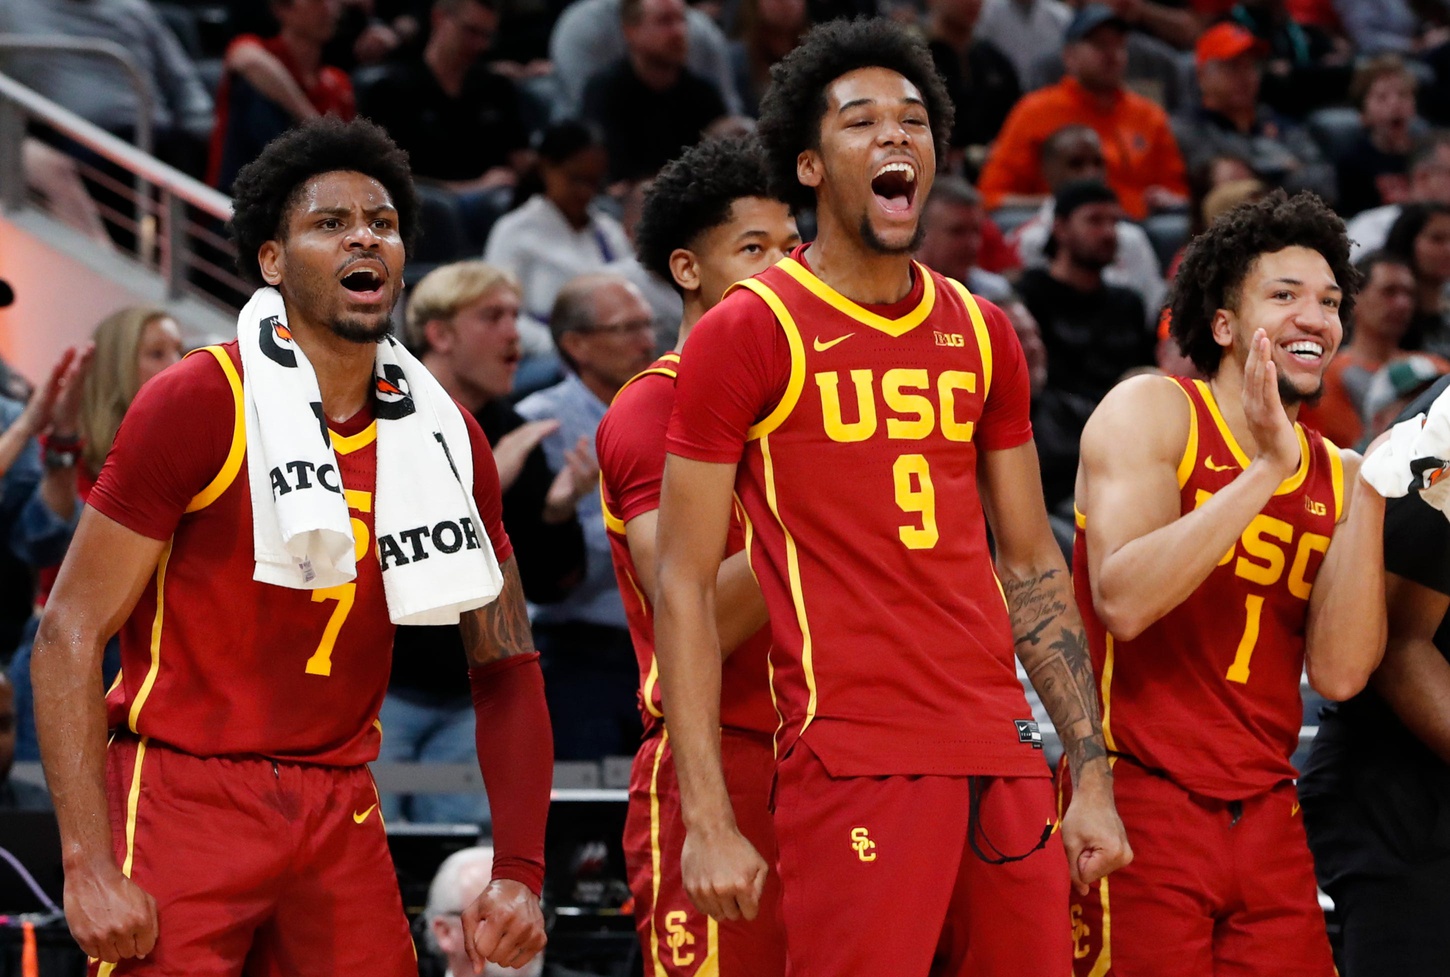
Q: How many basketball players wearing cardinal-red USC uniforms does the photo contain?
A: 4